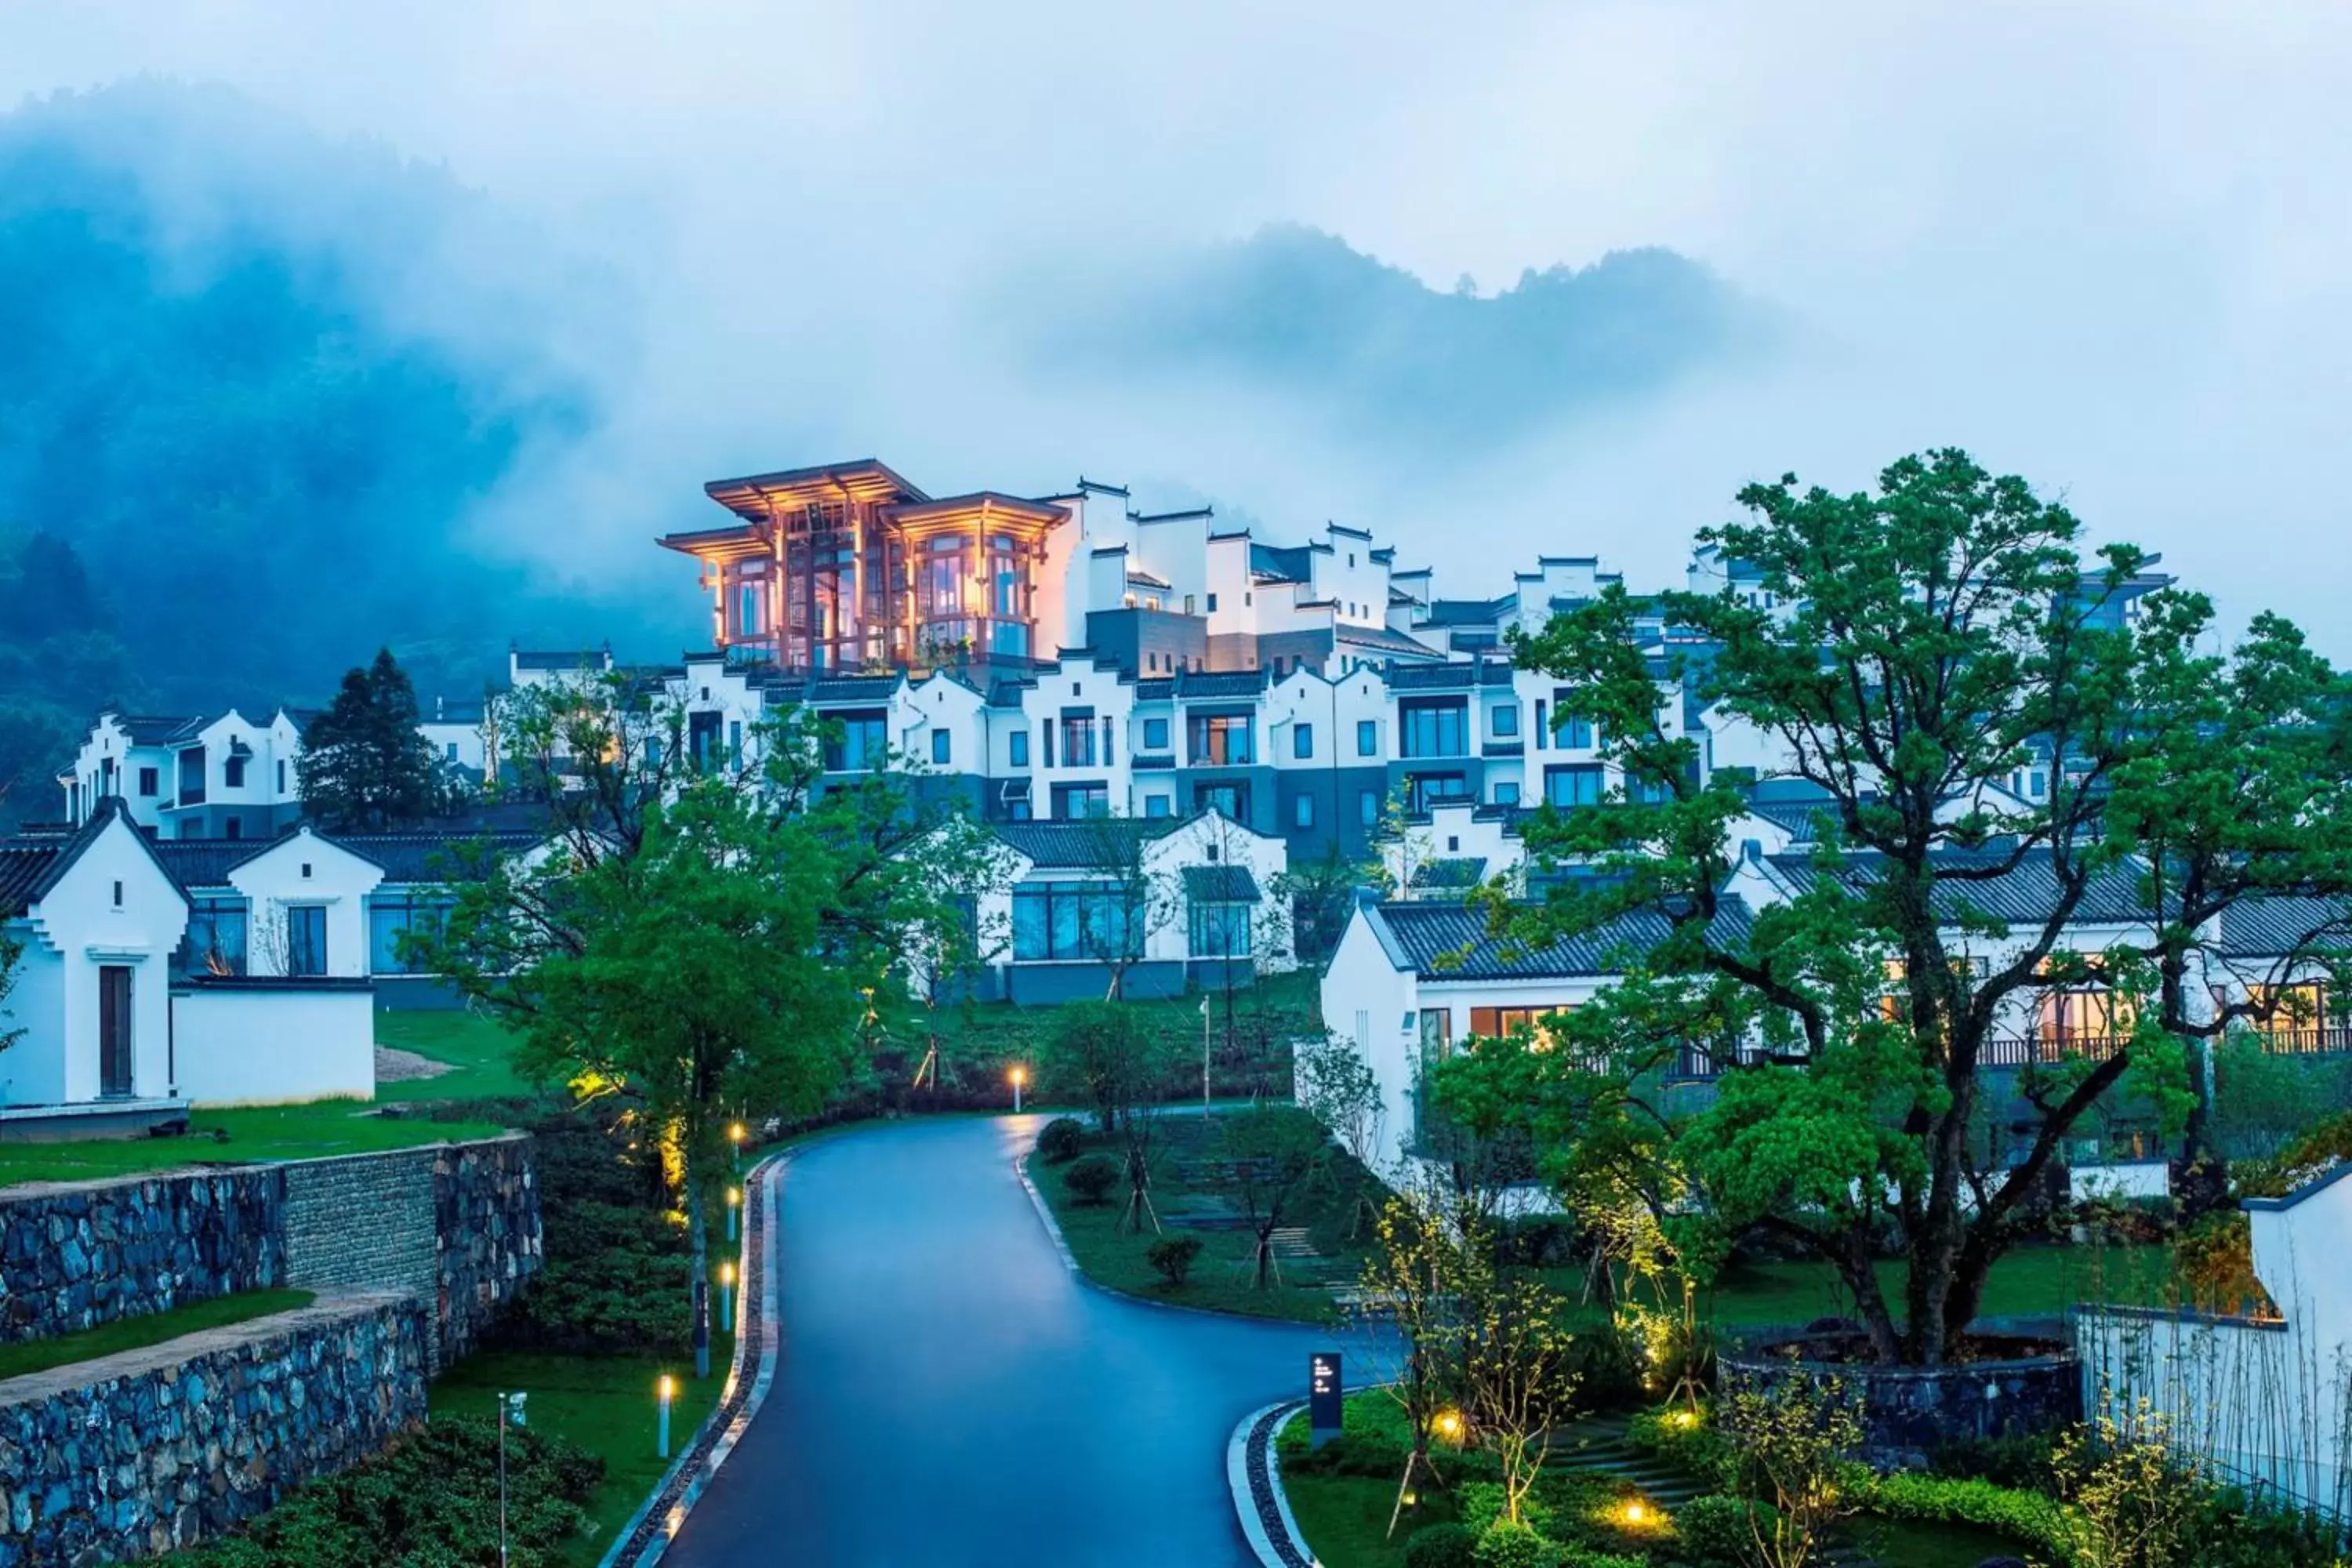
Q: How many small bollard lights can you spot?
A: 5